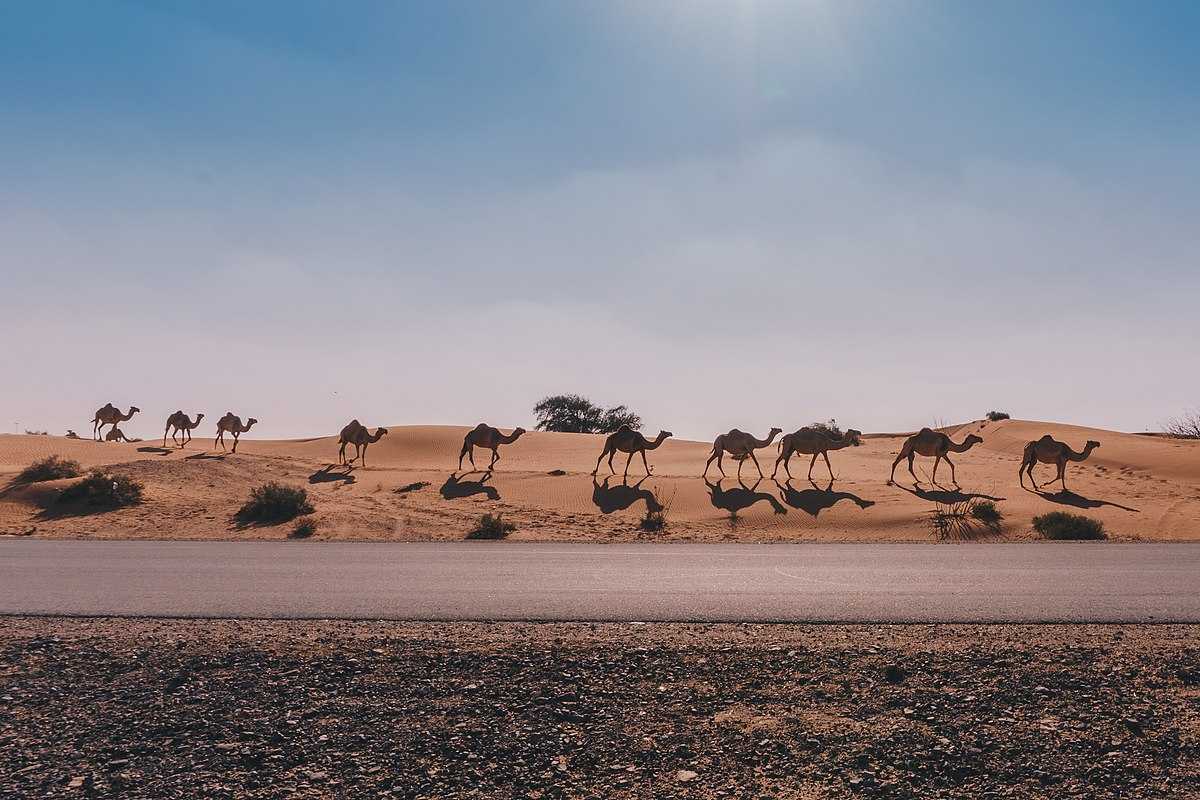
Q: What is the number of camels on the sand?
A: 10